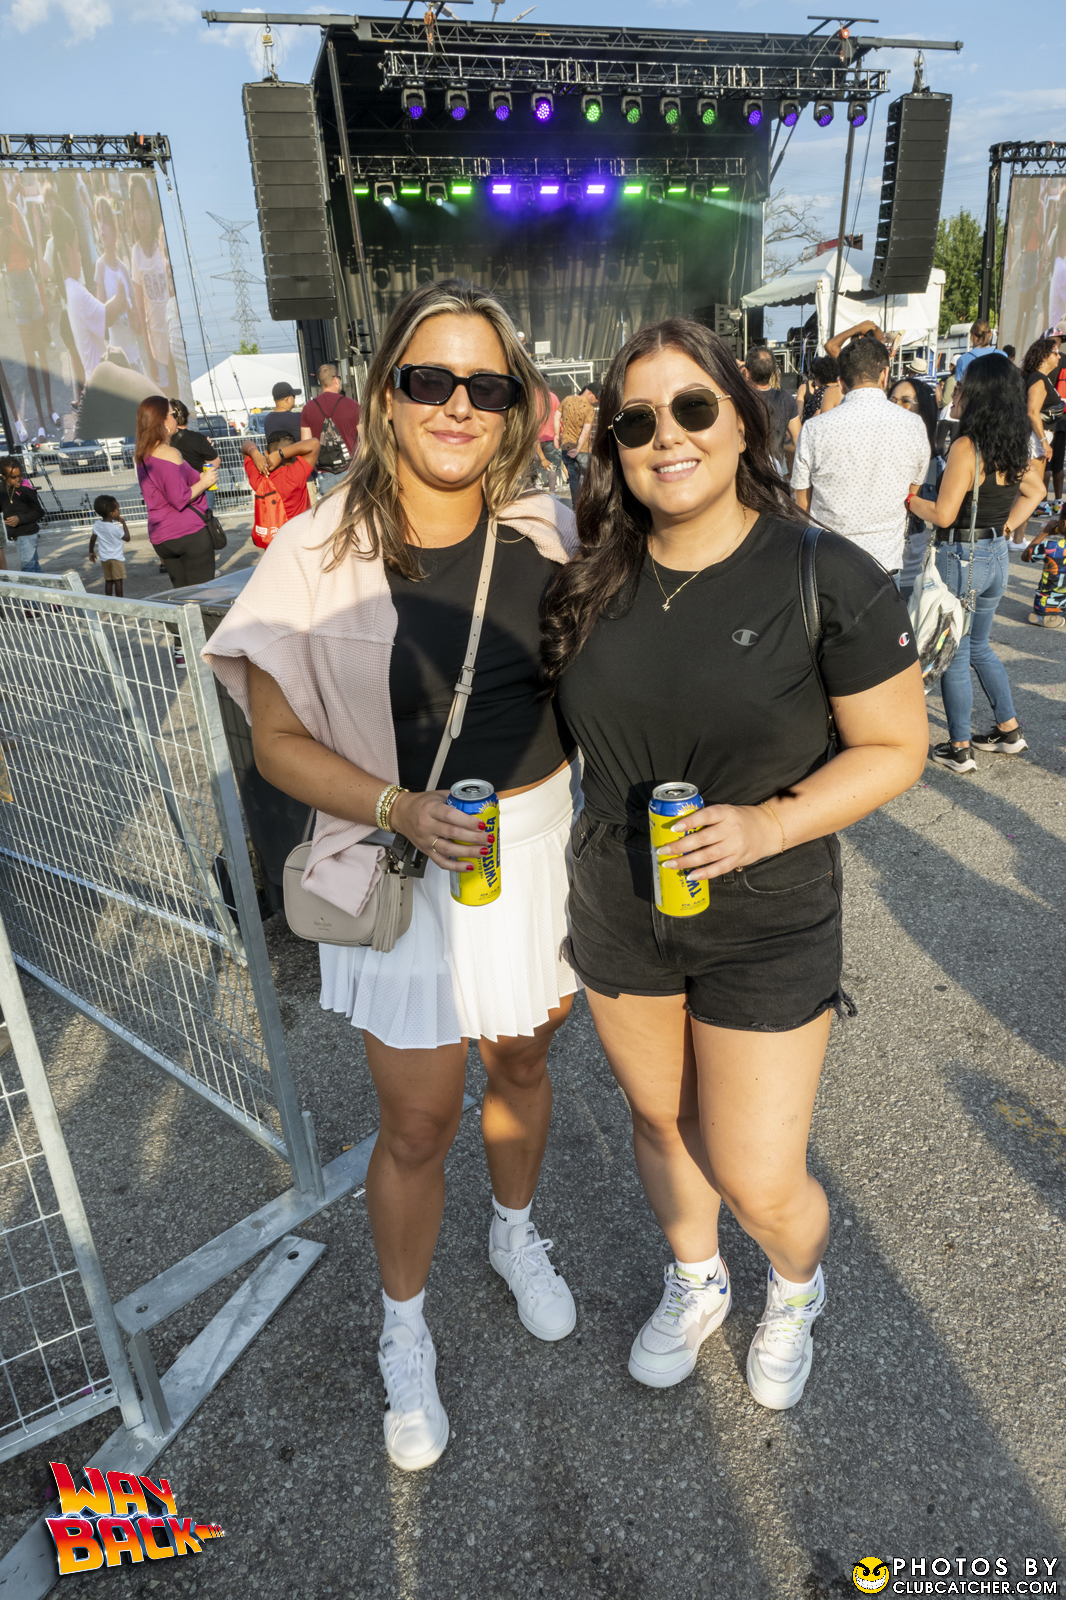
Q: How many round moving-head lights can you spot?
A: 12